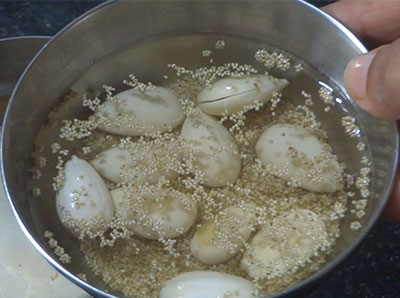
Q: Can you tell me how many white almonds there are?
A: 10